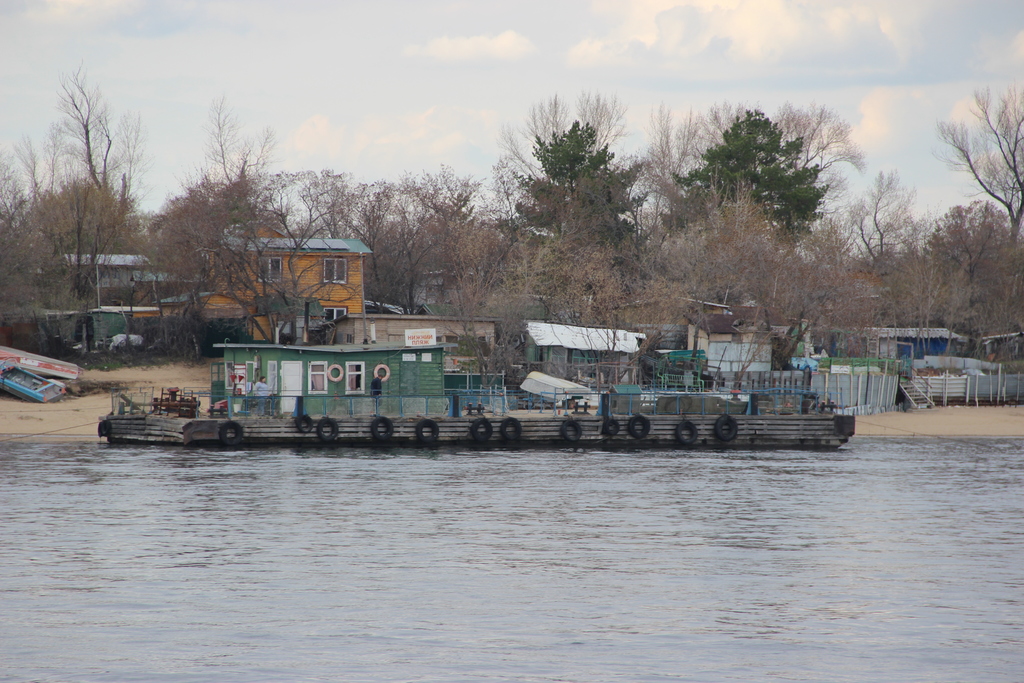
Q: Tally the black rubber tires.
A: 13